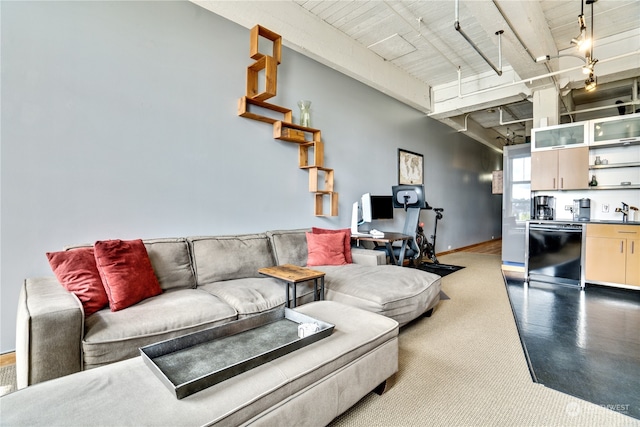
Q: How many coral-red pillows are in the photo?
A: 4